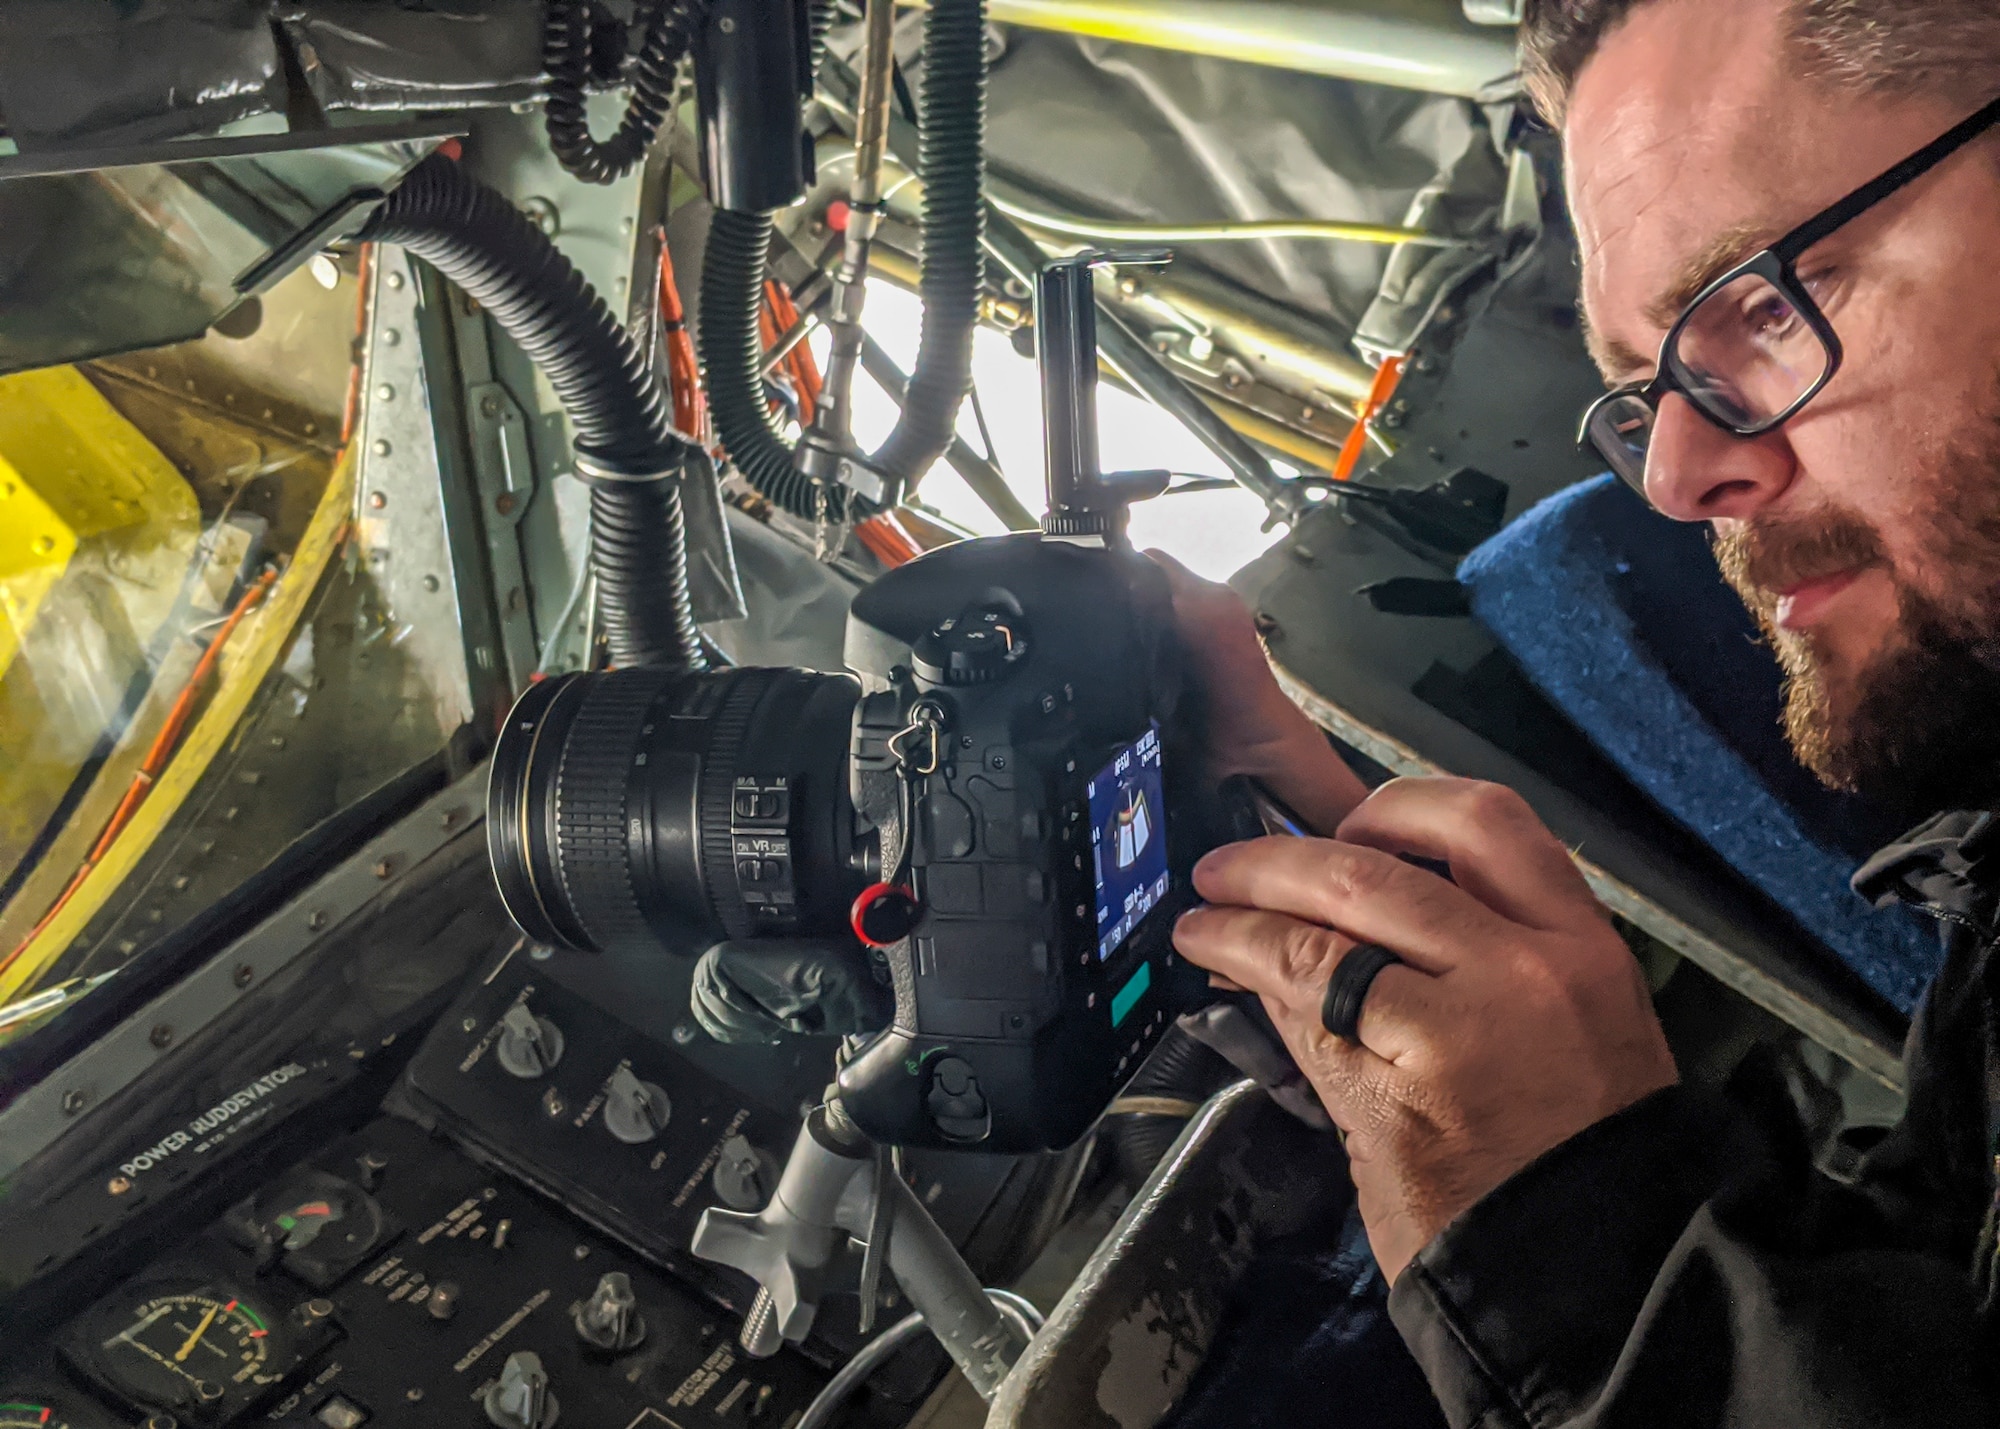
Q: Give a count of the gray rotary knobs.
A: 5